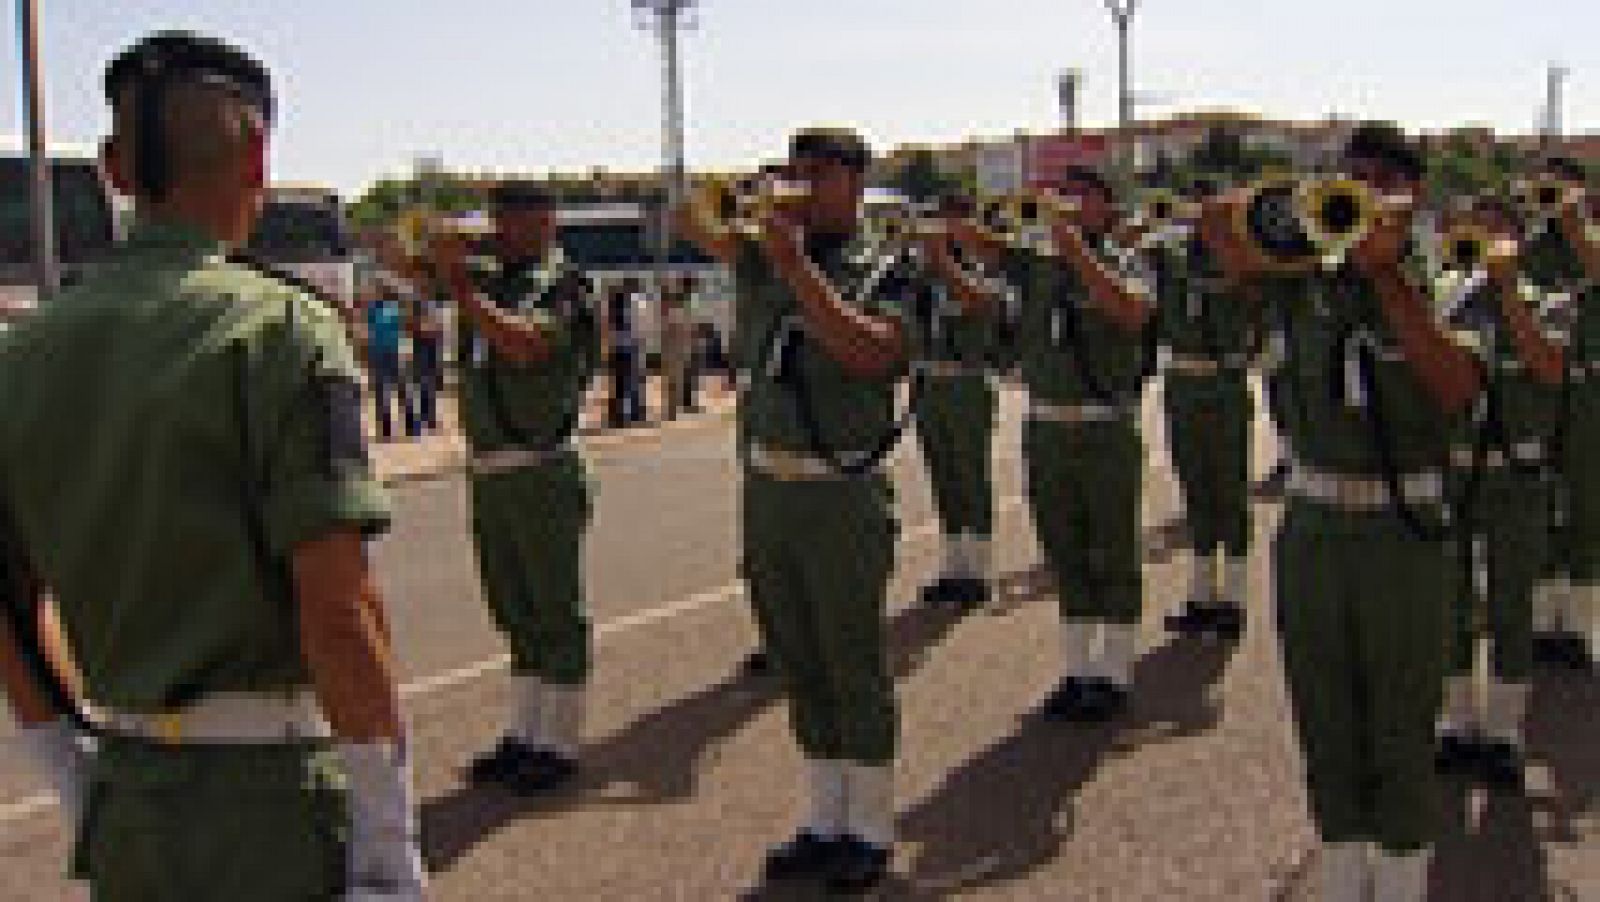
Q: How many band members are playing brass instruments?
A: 8